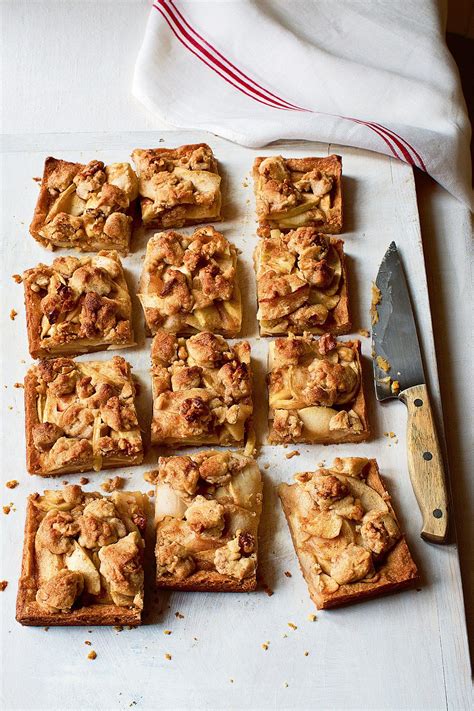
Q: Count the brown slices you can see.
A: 12